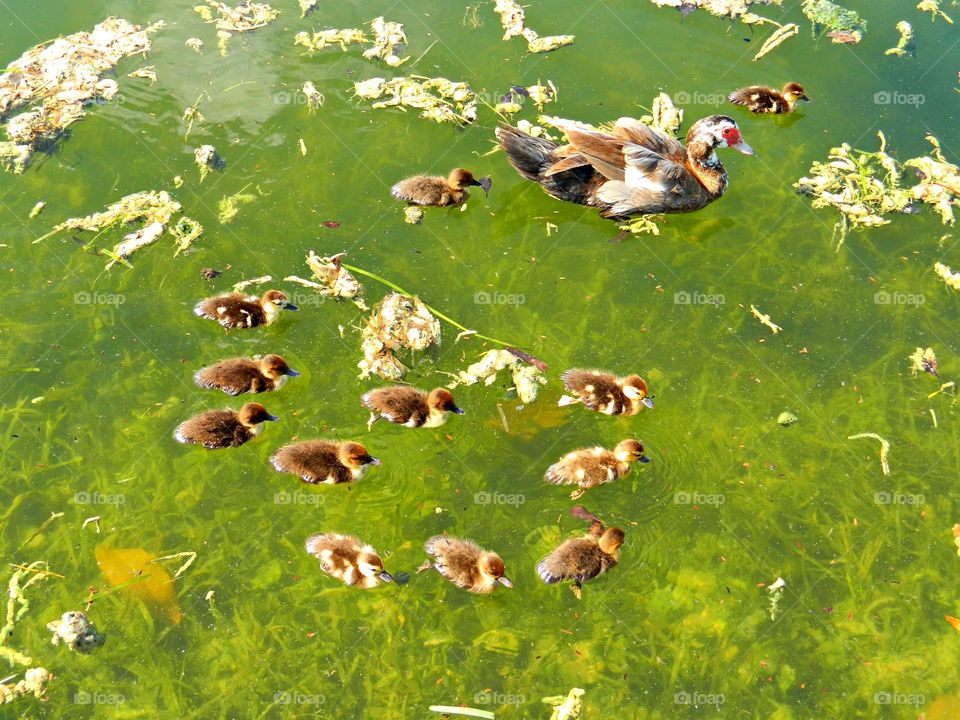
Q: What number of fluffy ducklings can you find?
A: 12